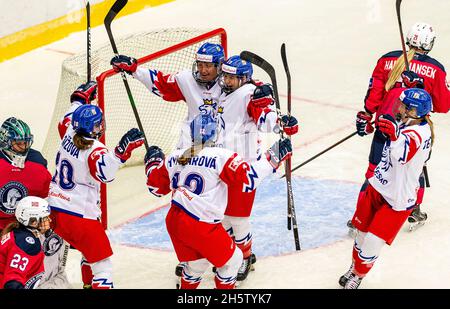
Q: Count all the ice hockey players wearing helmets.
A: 8